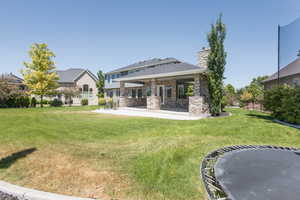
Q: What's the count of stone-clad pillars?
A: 3